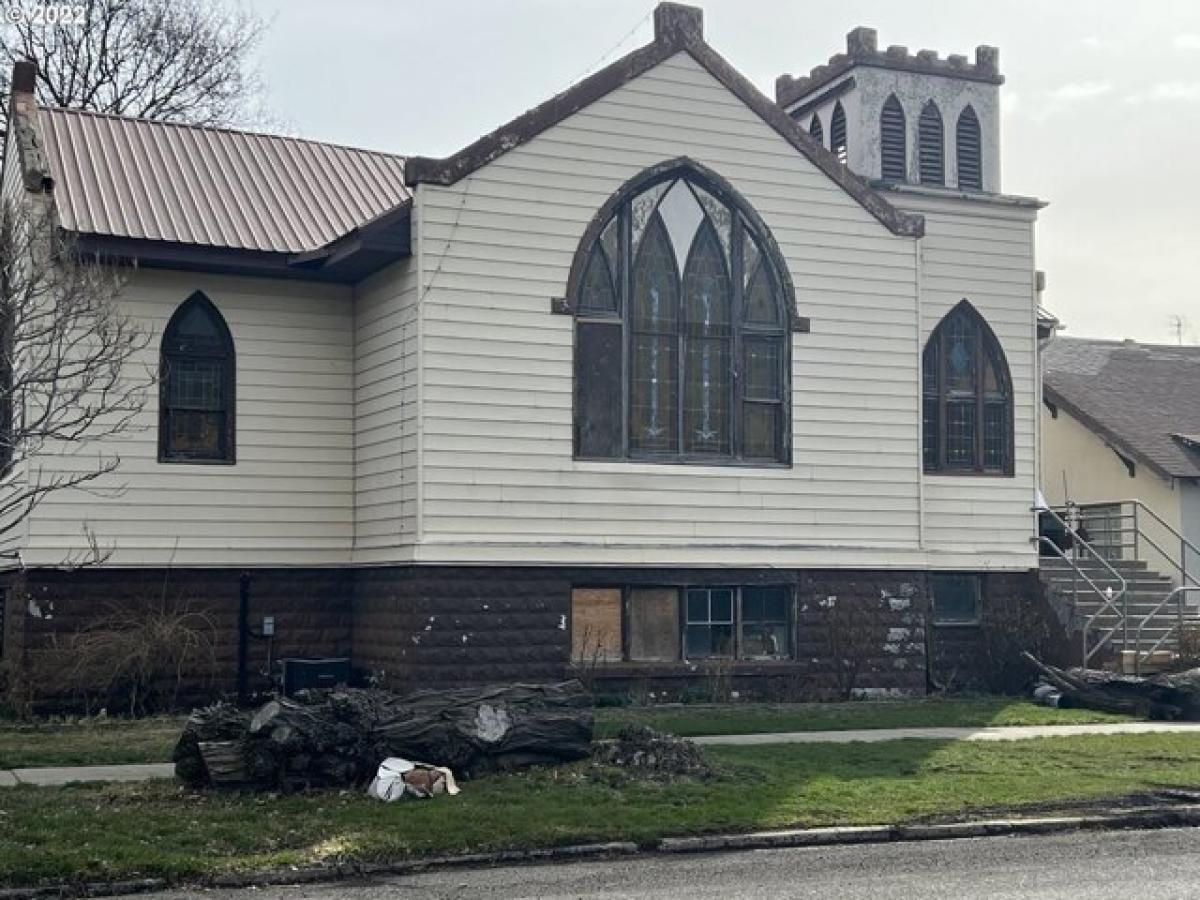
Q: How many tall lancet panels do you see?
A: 2